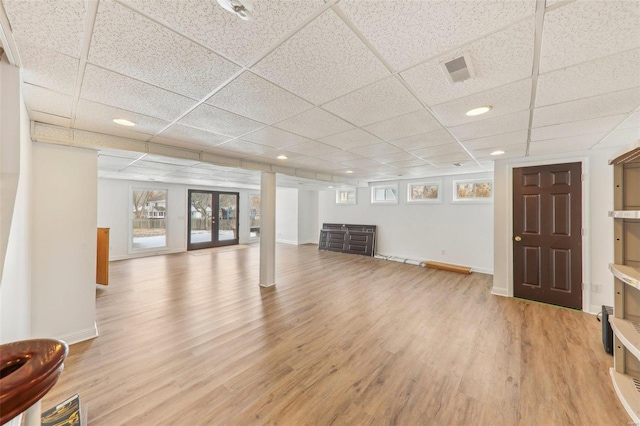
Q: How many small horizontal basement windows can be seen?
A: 4